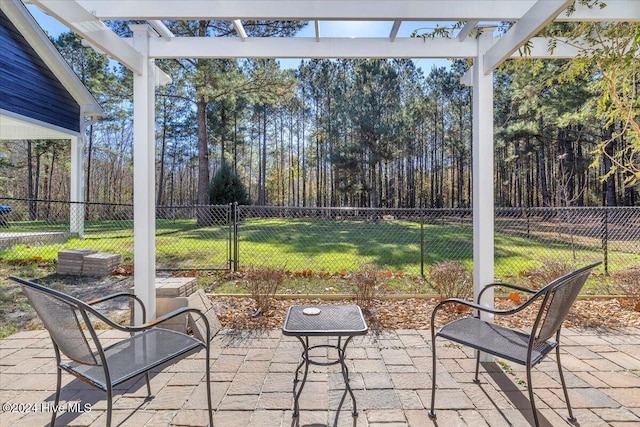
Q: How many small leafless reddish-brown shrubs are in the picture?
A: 5